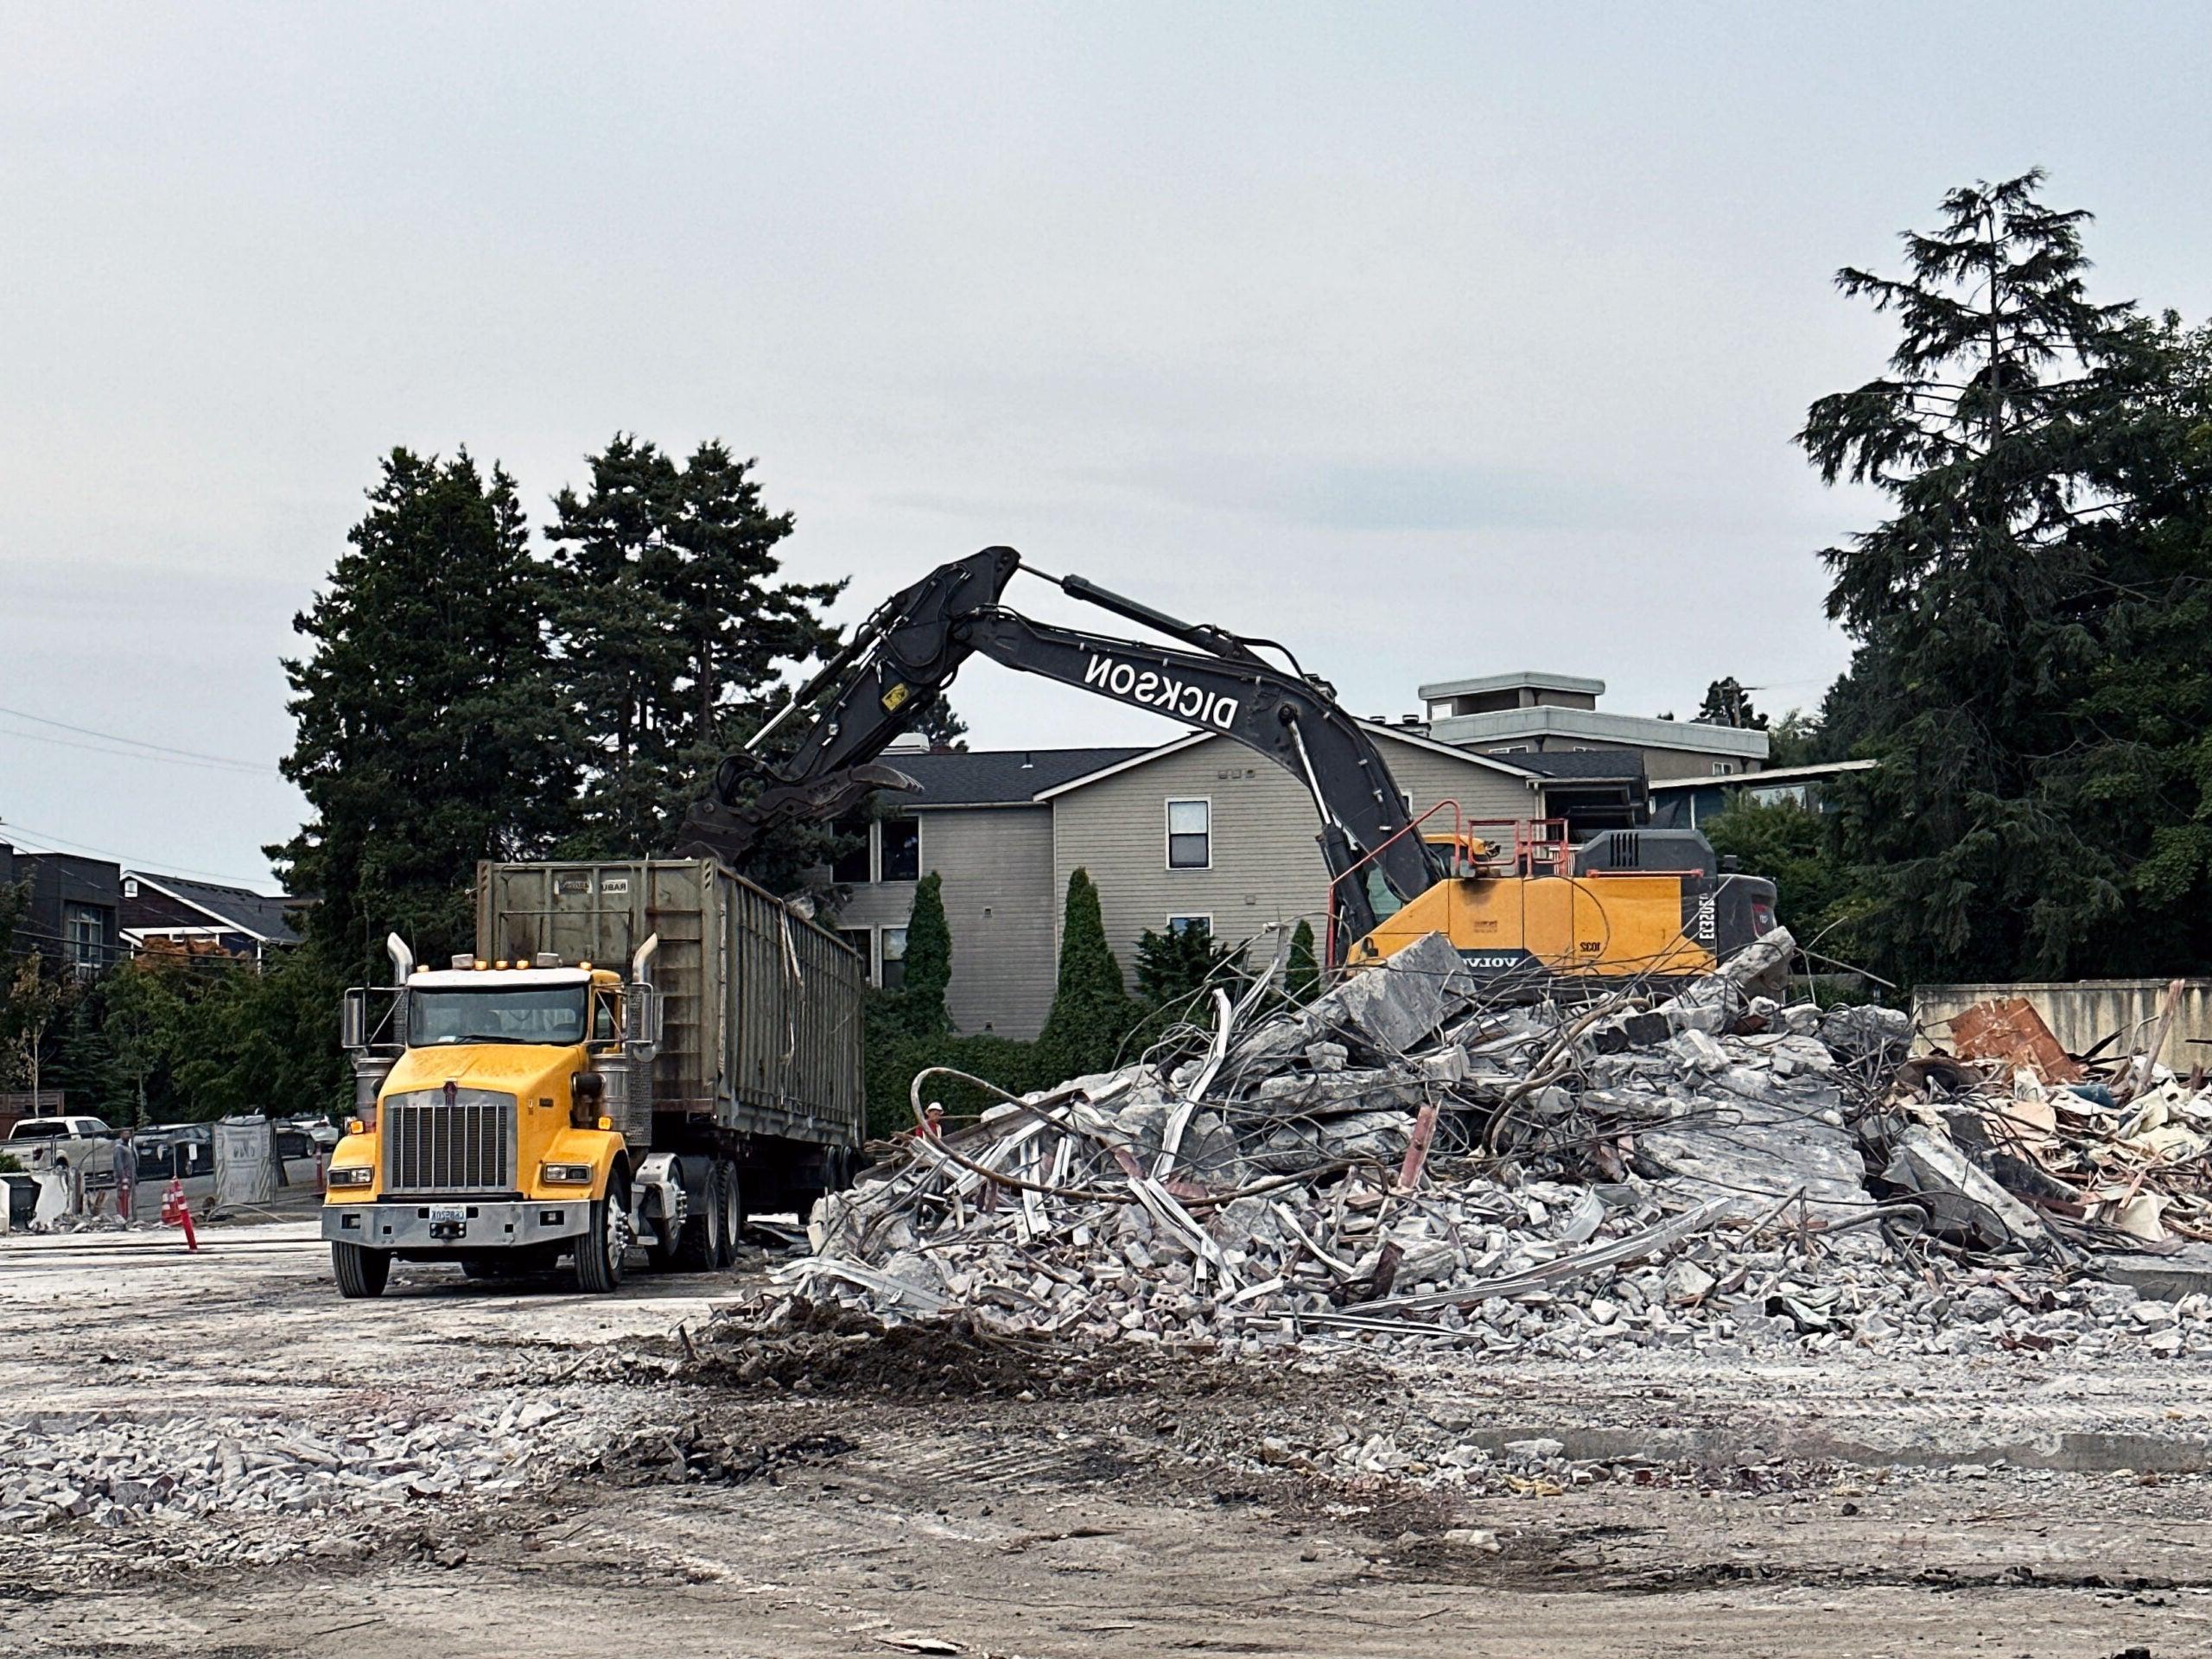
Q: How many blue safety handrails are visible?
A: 0